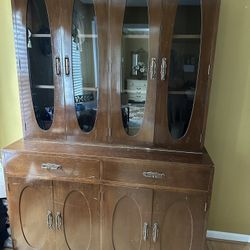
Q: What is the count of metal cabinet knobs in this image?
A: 10